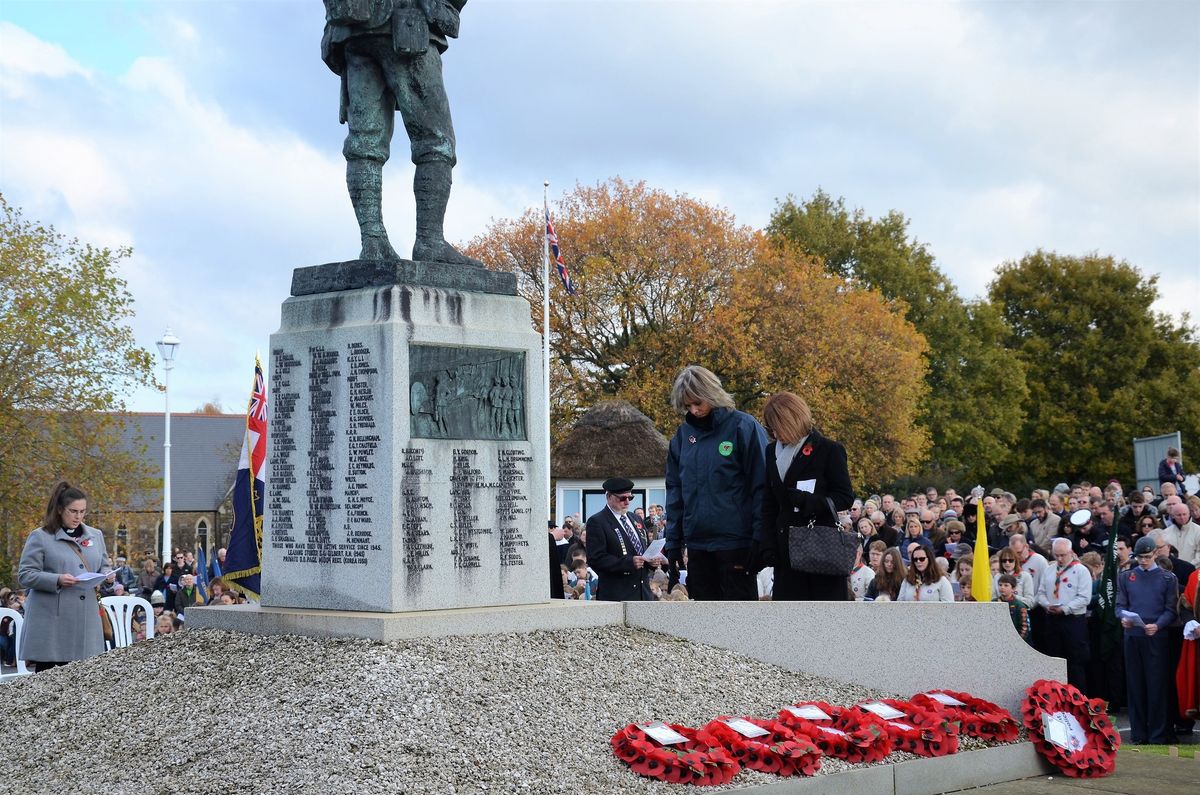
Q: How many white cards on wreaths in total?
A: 6